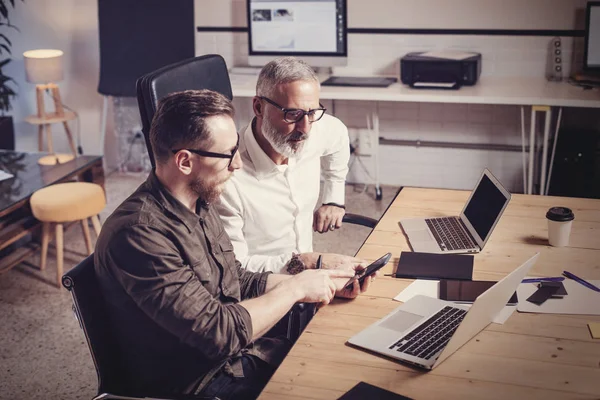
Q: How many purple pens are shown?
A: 2